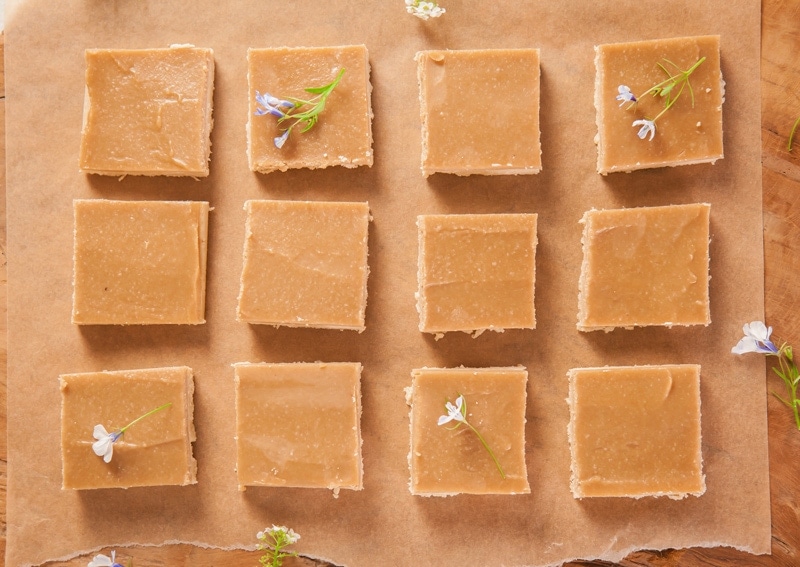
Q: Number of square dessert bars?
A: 12